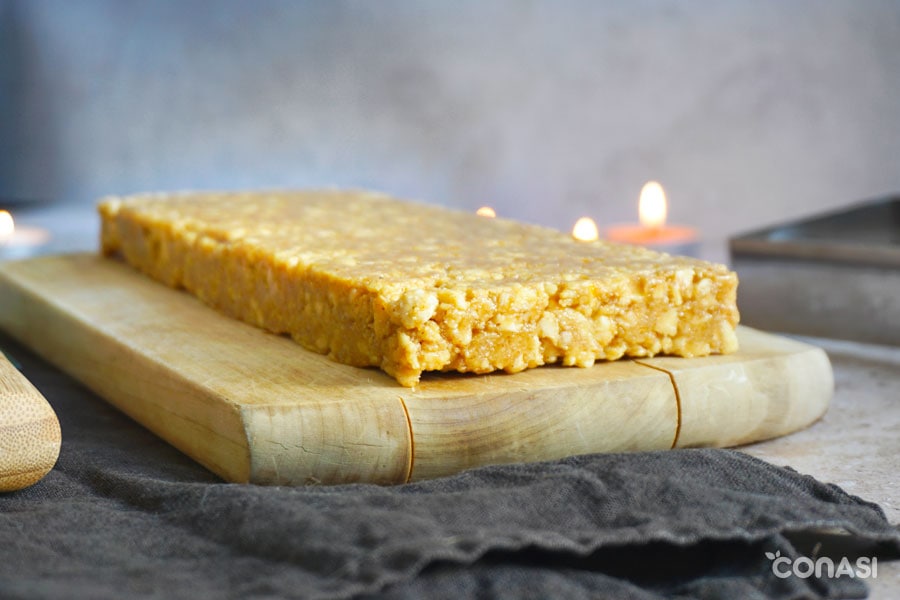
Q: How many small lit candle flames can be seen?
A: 4